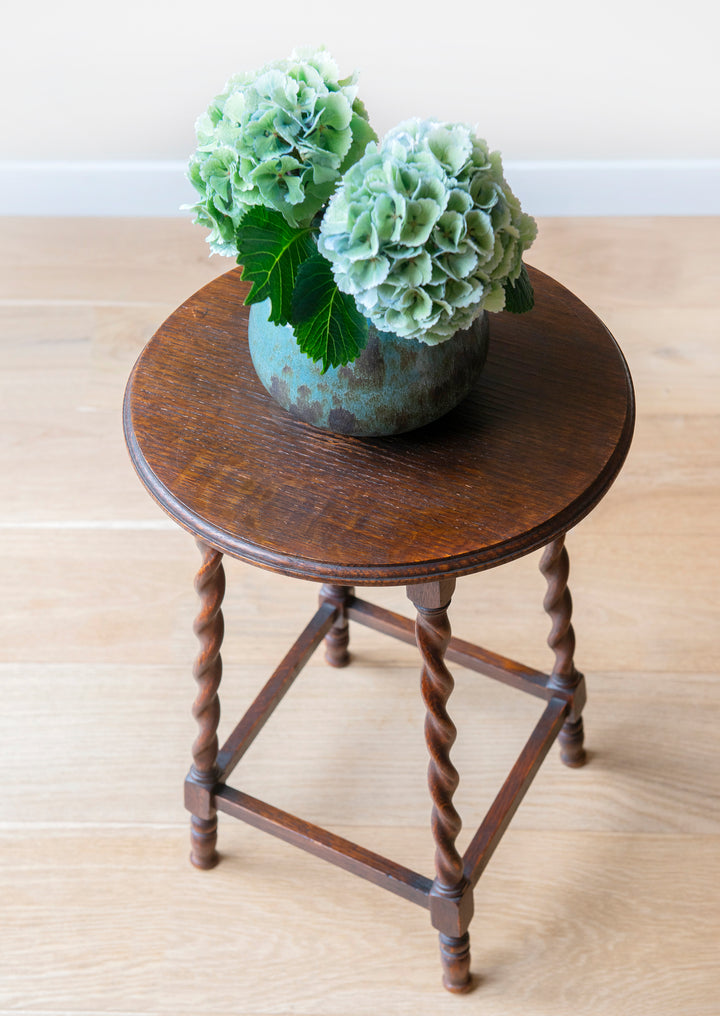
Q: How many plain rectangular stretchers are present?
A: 4